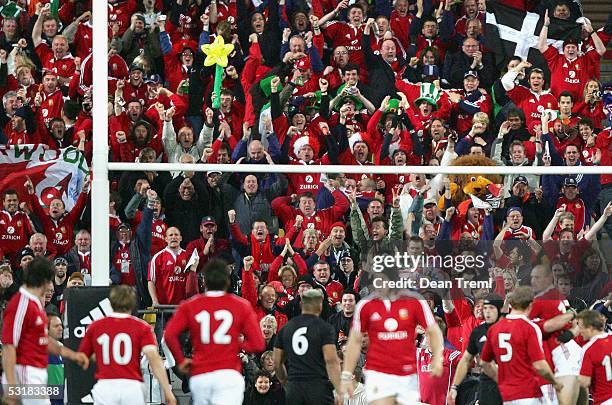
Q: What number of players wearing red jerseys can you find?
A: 7